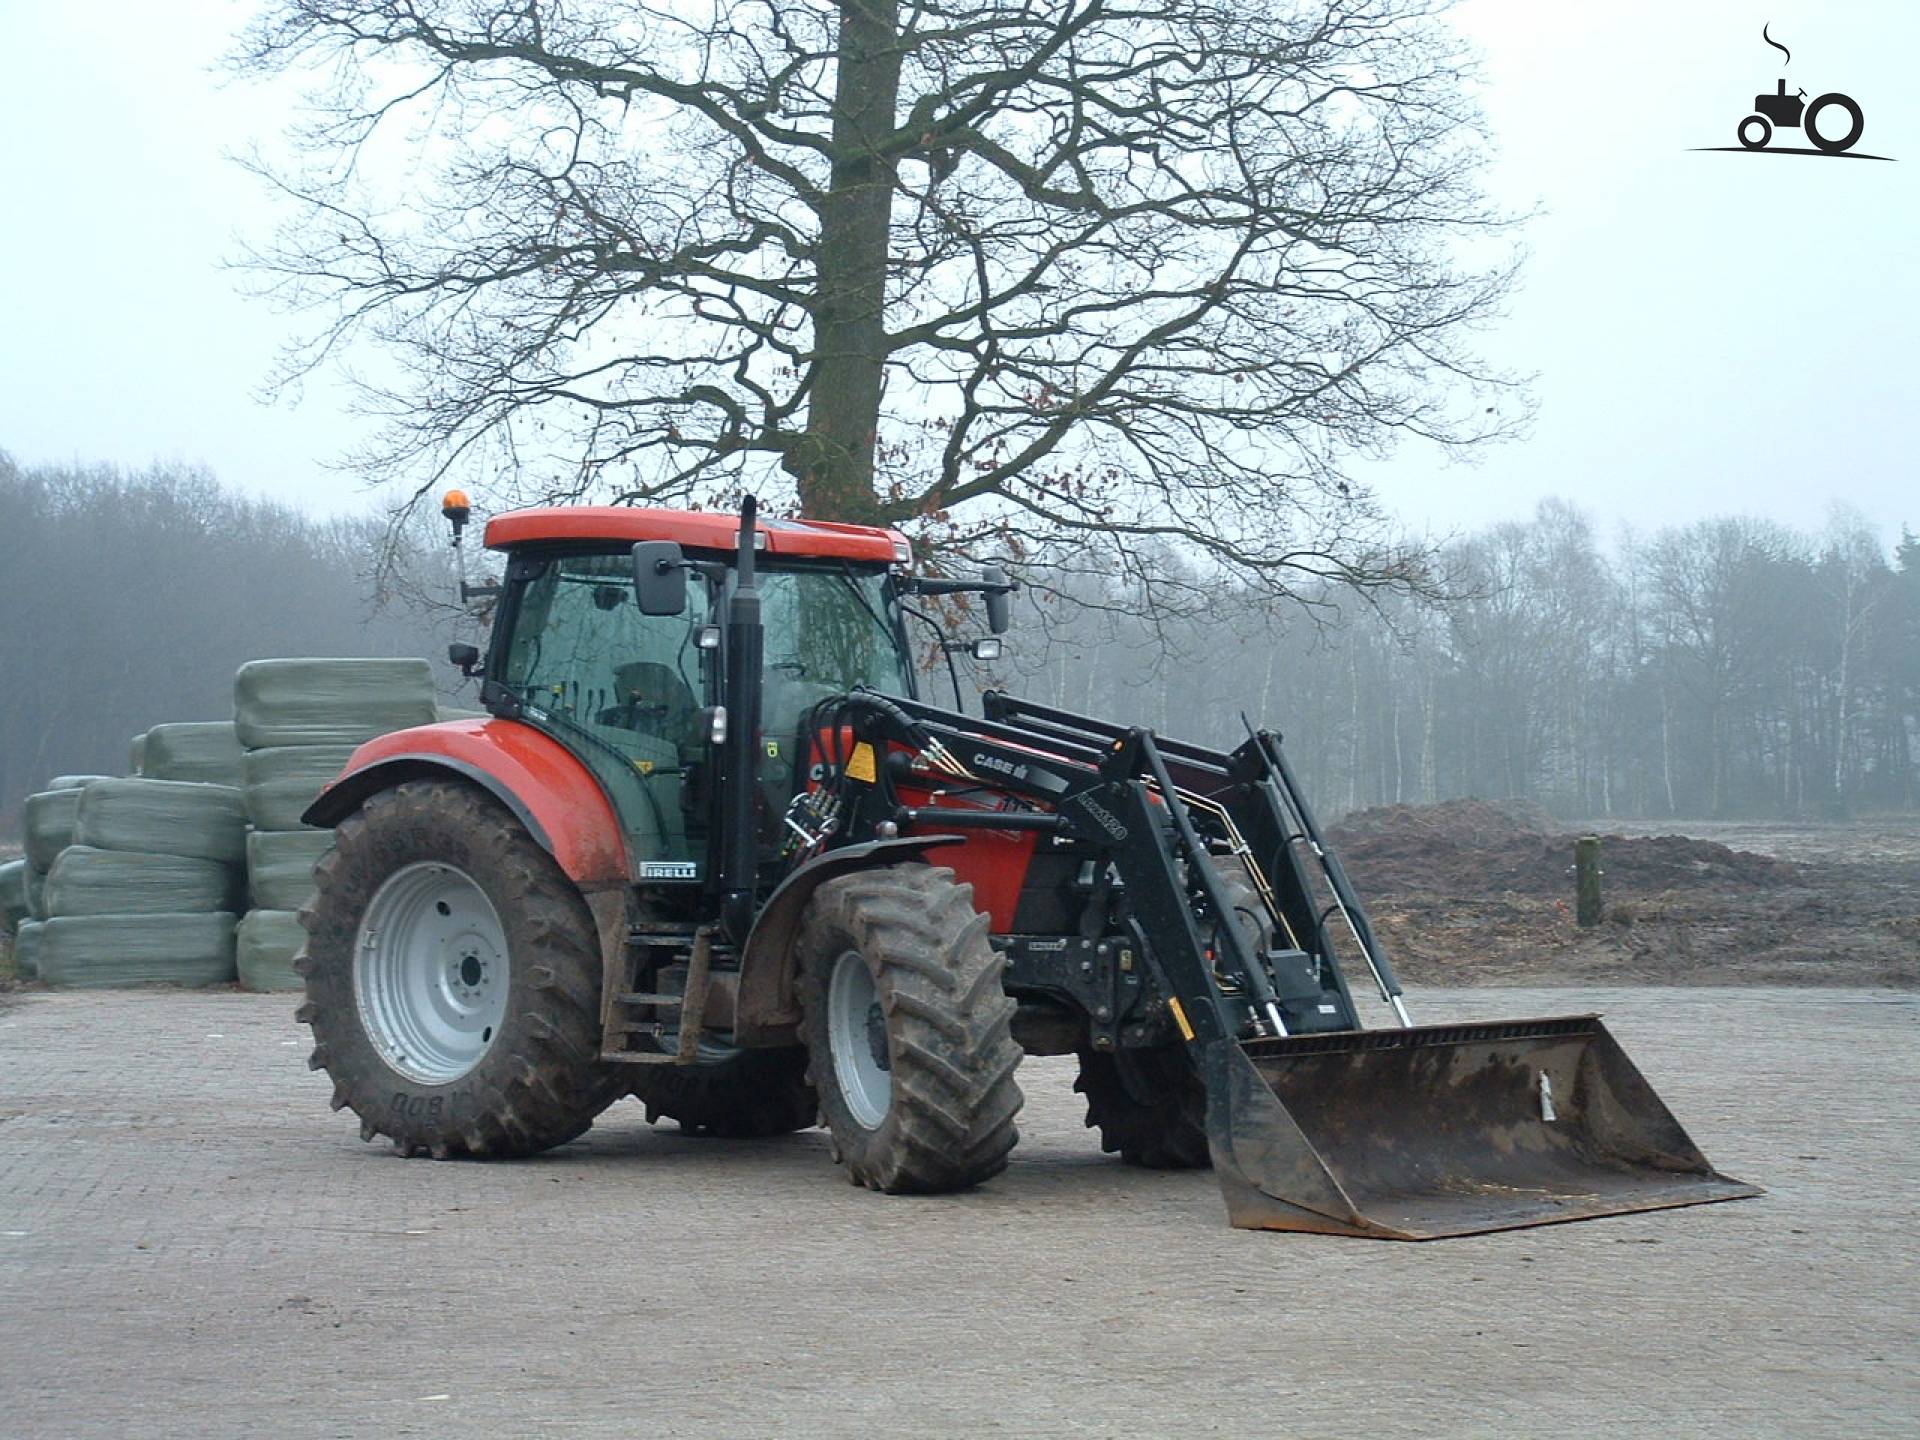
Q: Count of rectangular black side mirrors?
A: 2